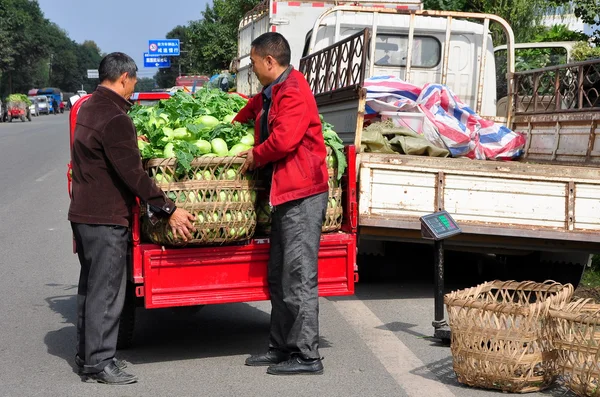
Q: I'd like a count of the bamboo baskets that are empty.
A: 2